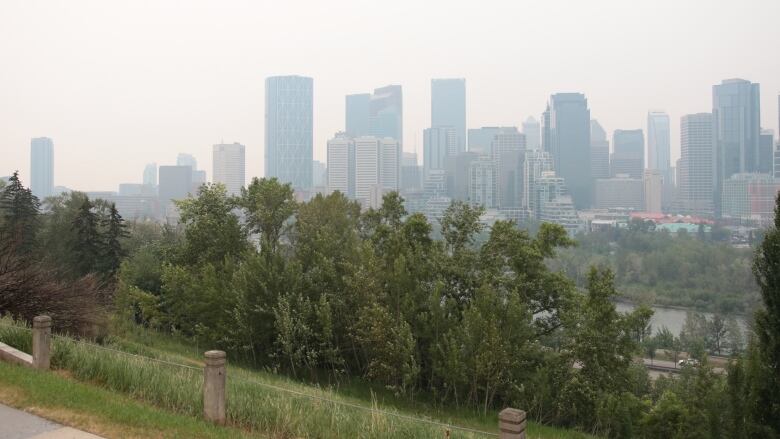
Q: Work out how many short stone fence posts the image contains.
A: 3